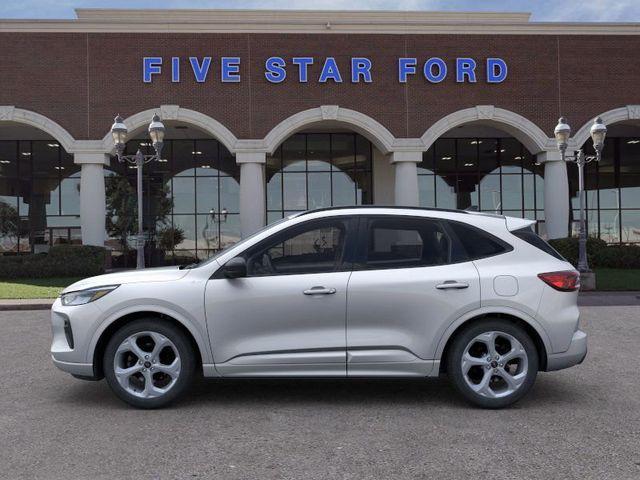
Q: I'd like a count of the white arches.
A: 5